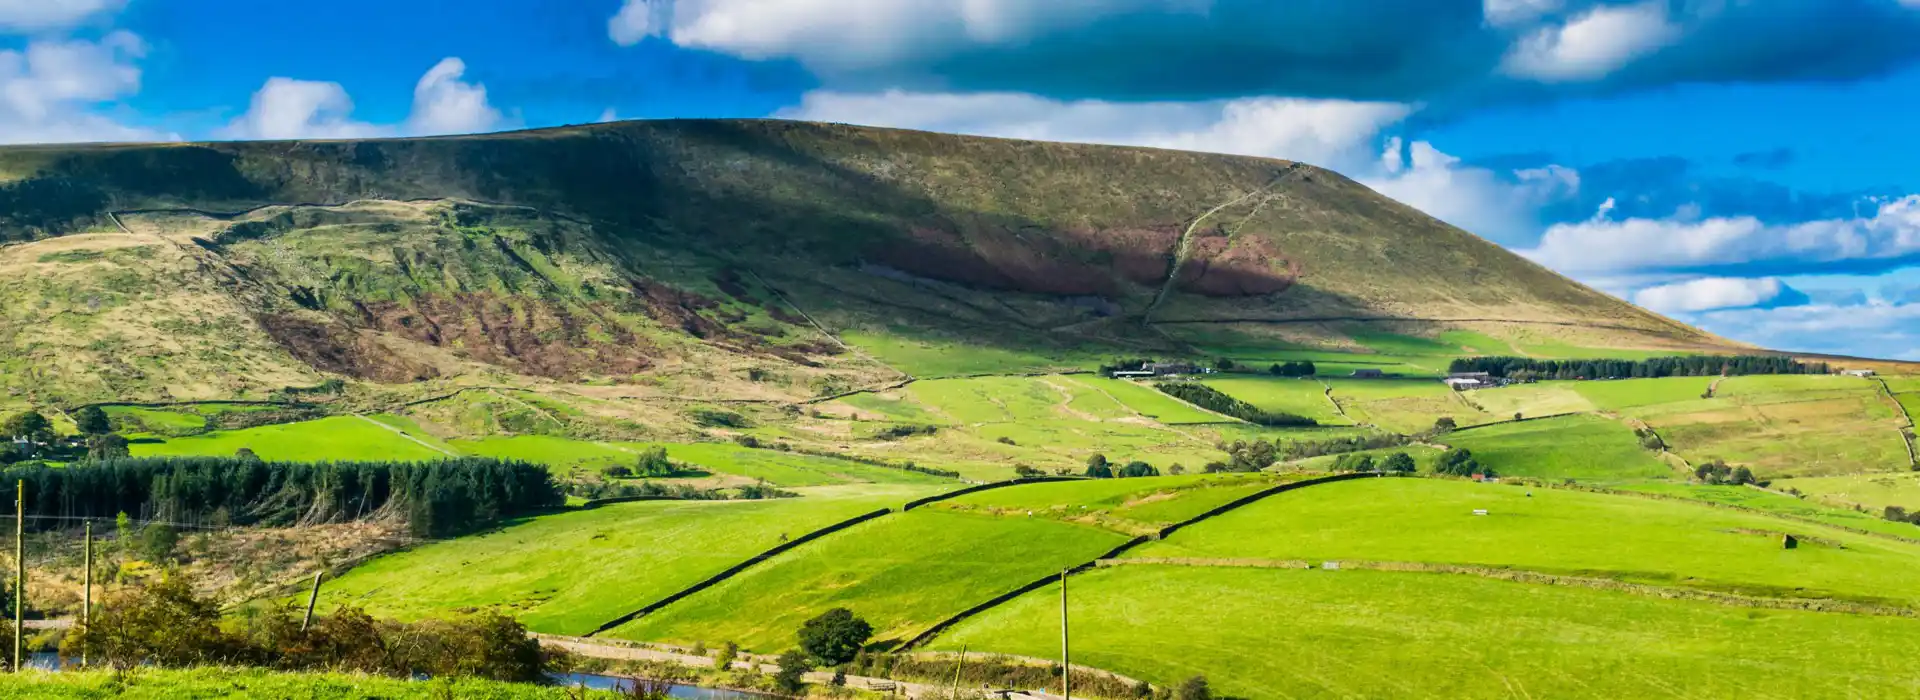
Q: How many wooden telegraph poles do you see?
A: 5